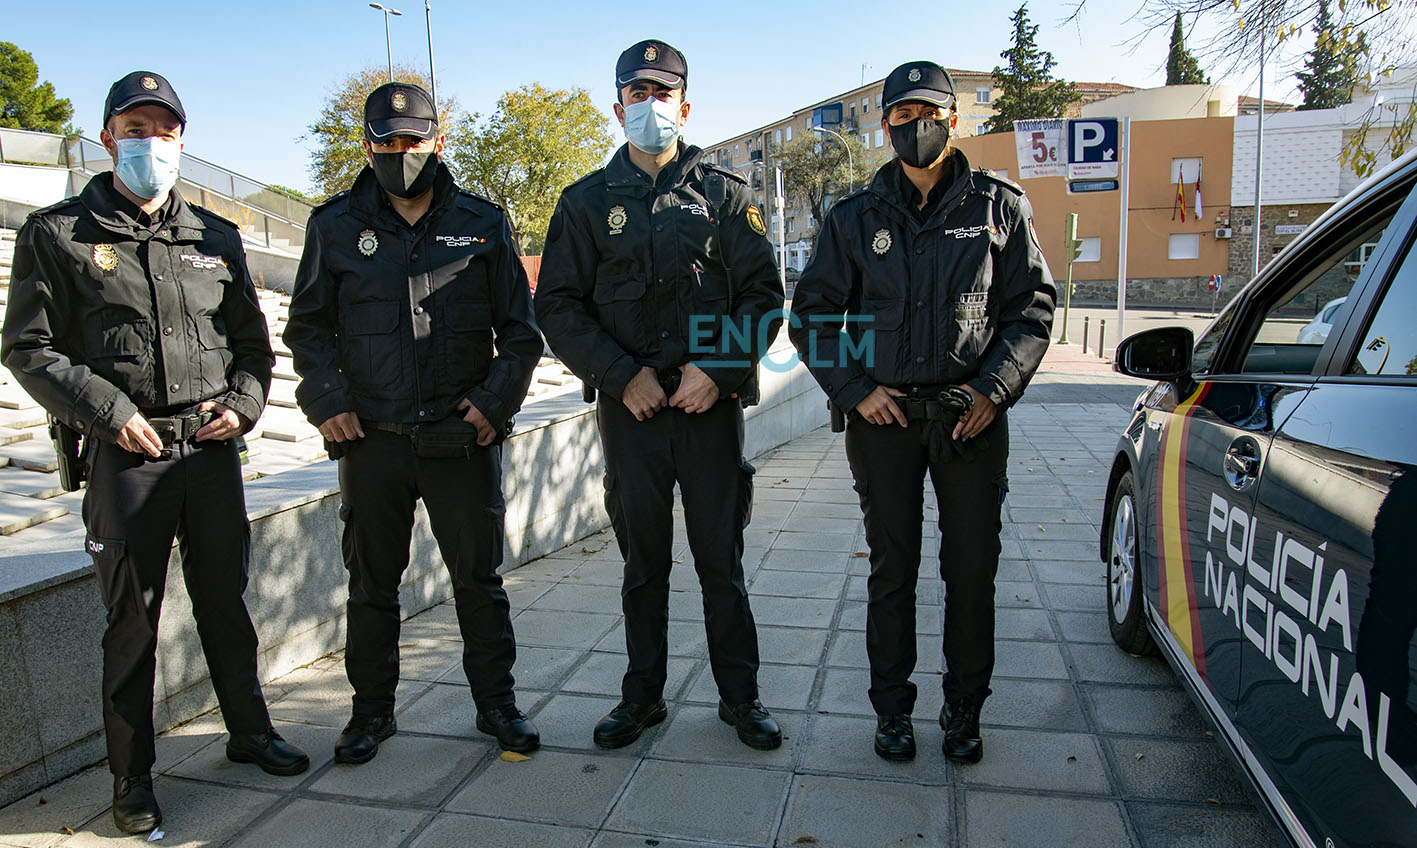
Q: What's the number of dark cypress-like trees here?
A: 3